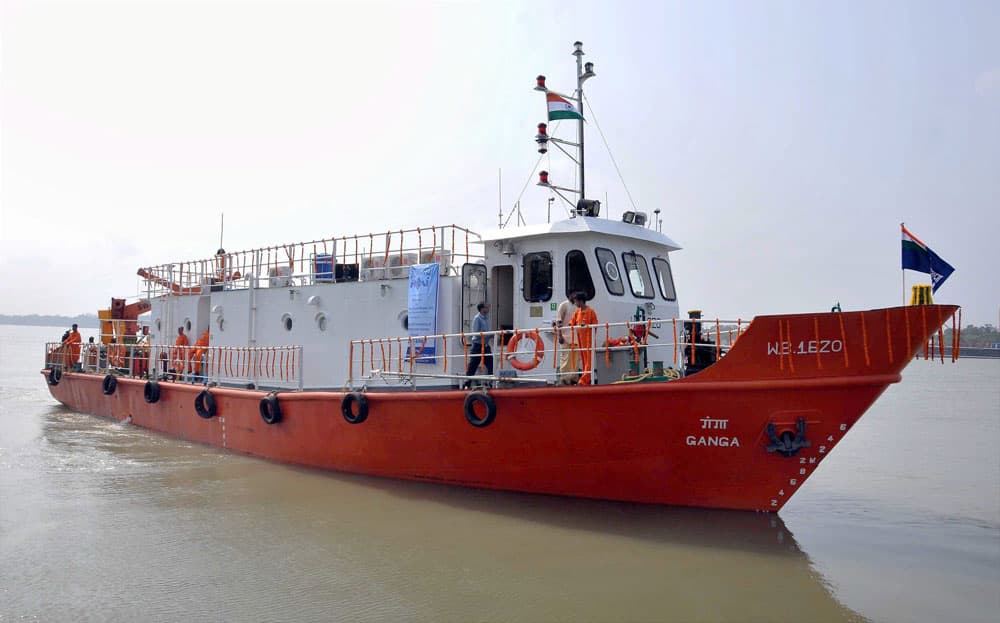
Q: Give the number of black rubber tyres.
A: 7